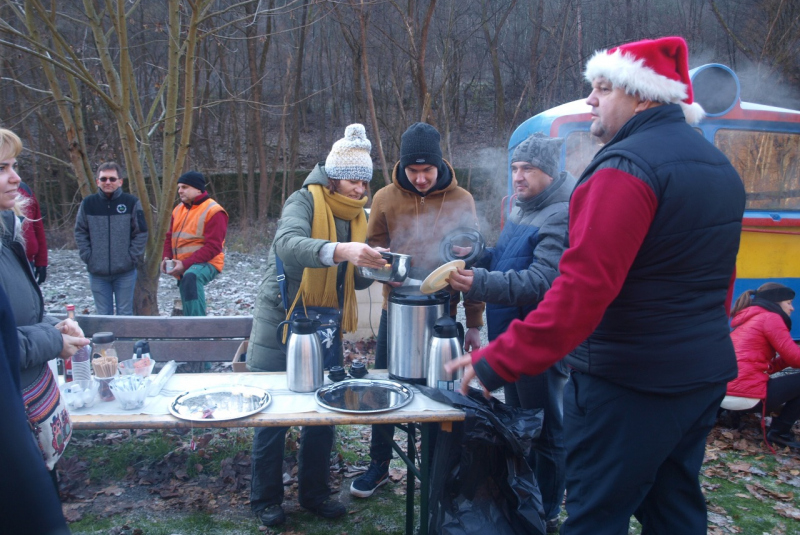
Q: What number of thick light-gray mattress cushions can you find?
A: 0